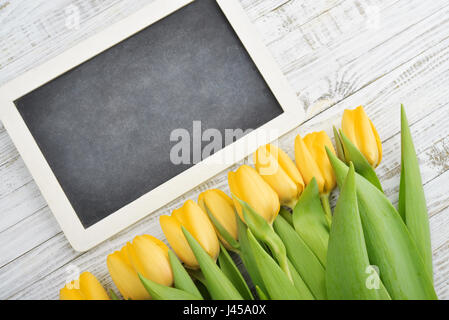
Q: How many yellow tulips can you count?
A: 8